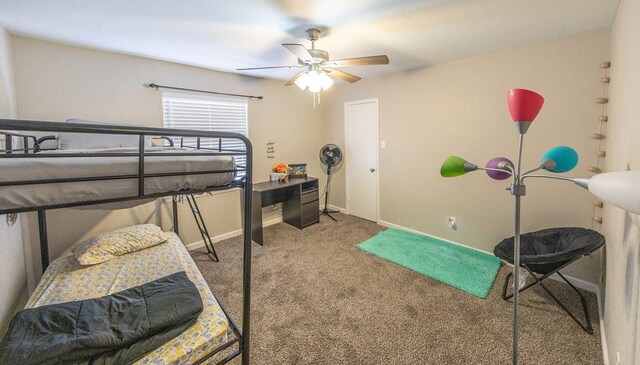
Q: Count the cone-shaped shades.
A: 5